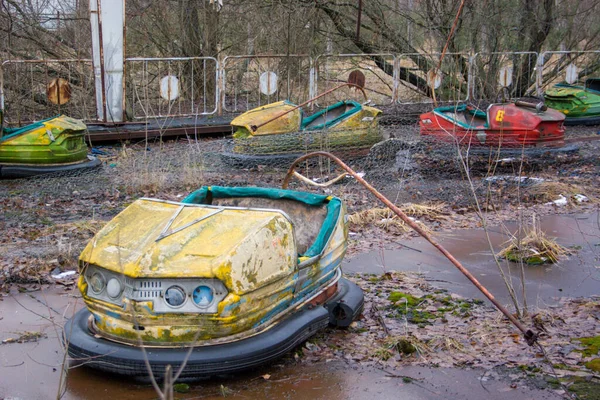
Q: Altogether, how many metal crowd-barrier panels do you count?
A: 7